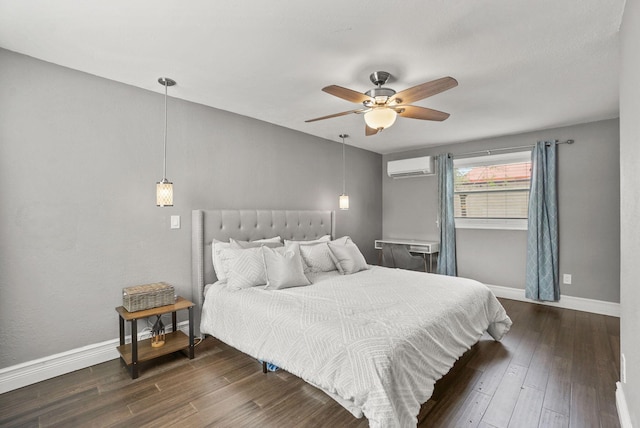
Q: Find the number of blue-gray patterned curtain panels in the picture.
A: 2